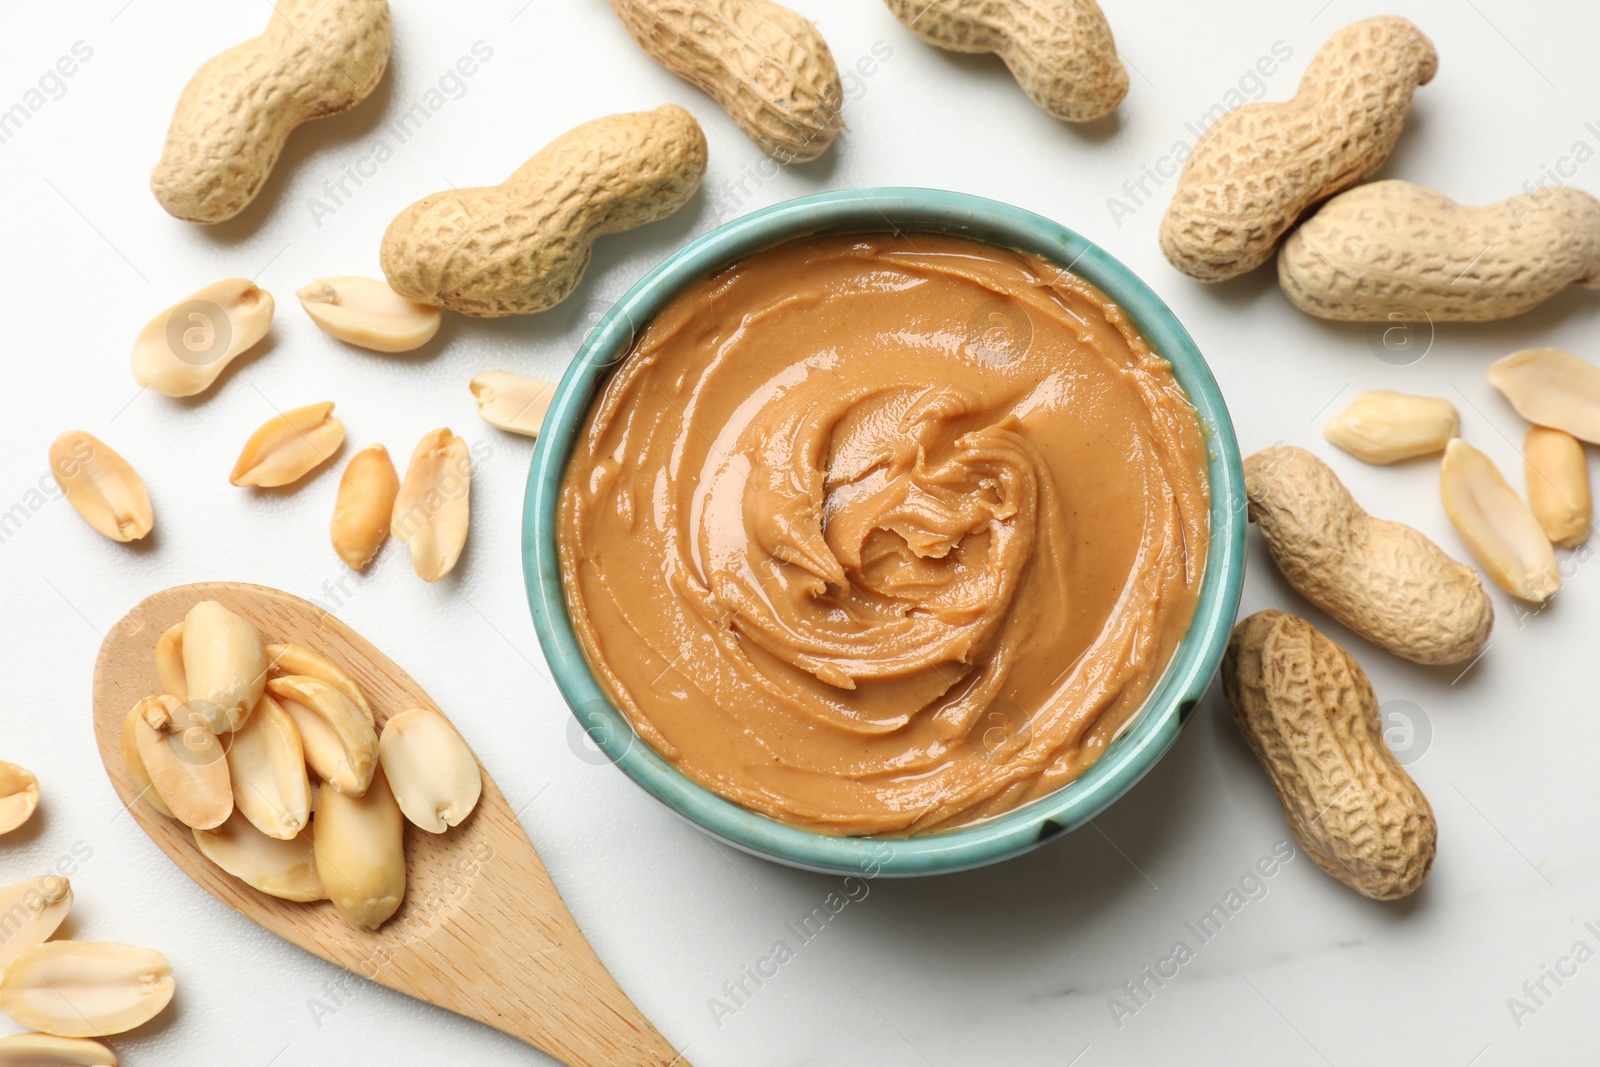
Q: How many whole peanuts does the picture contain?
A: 8